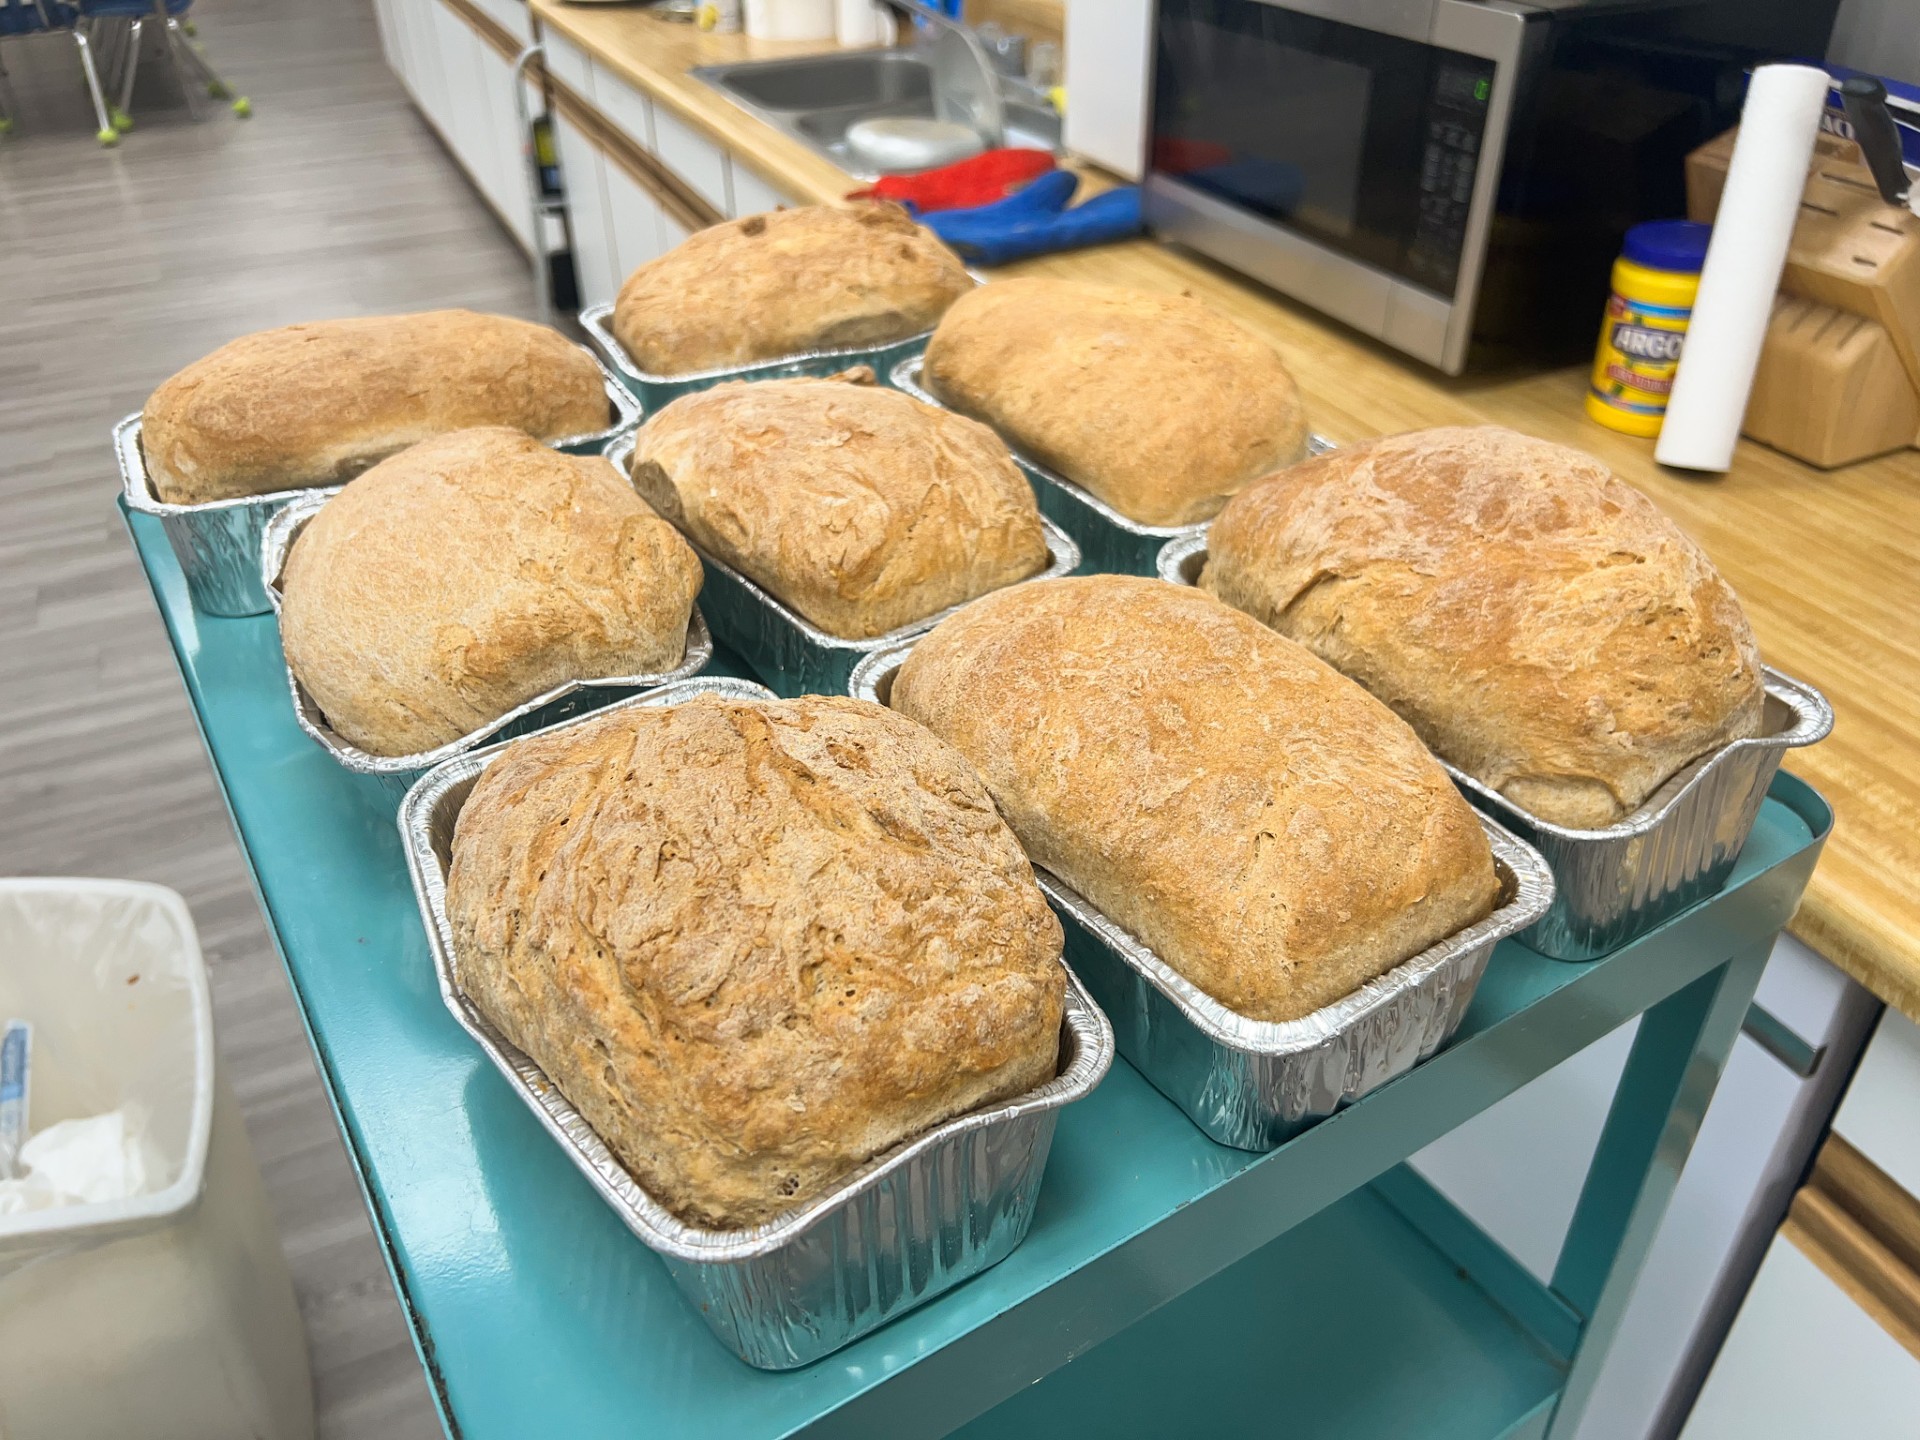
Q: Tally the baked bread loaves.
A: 8